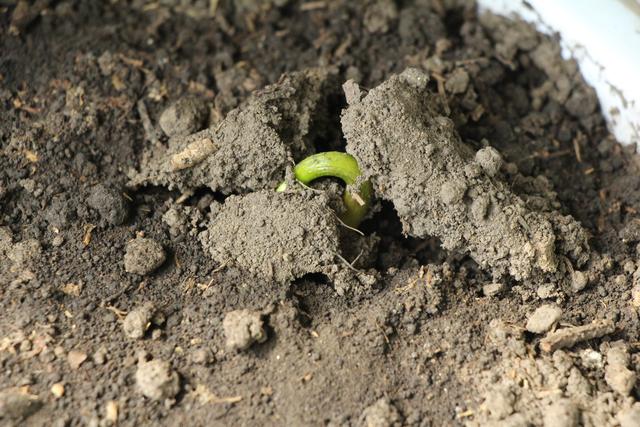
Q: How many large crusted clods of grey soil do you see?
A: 3